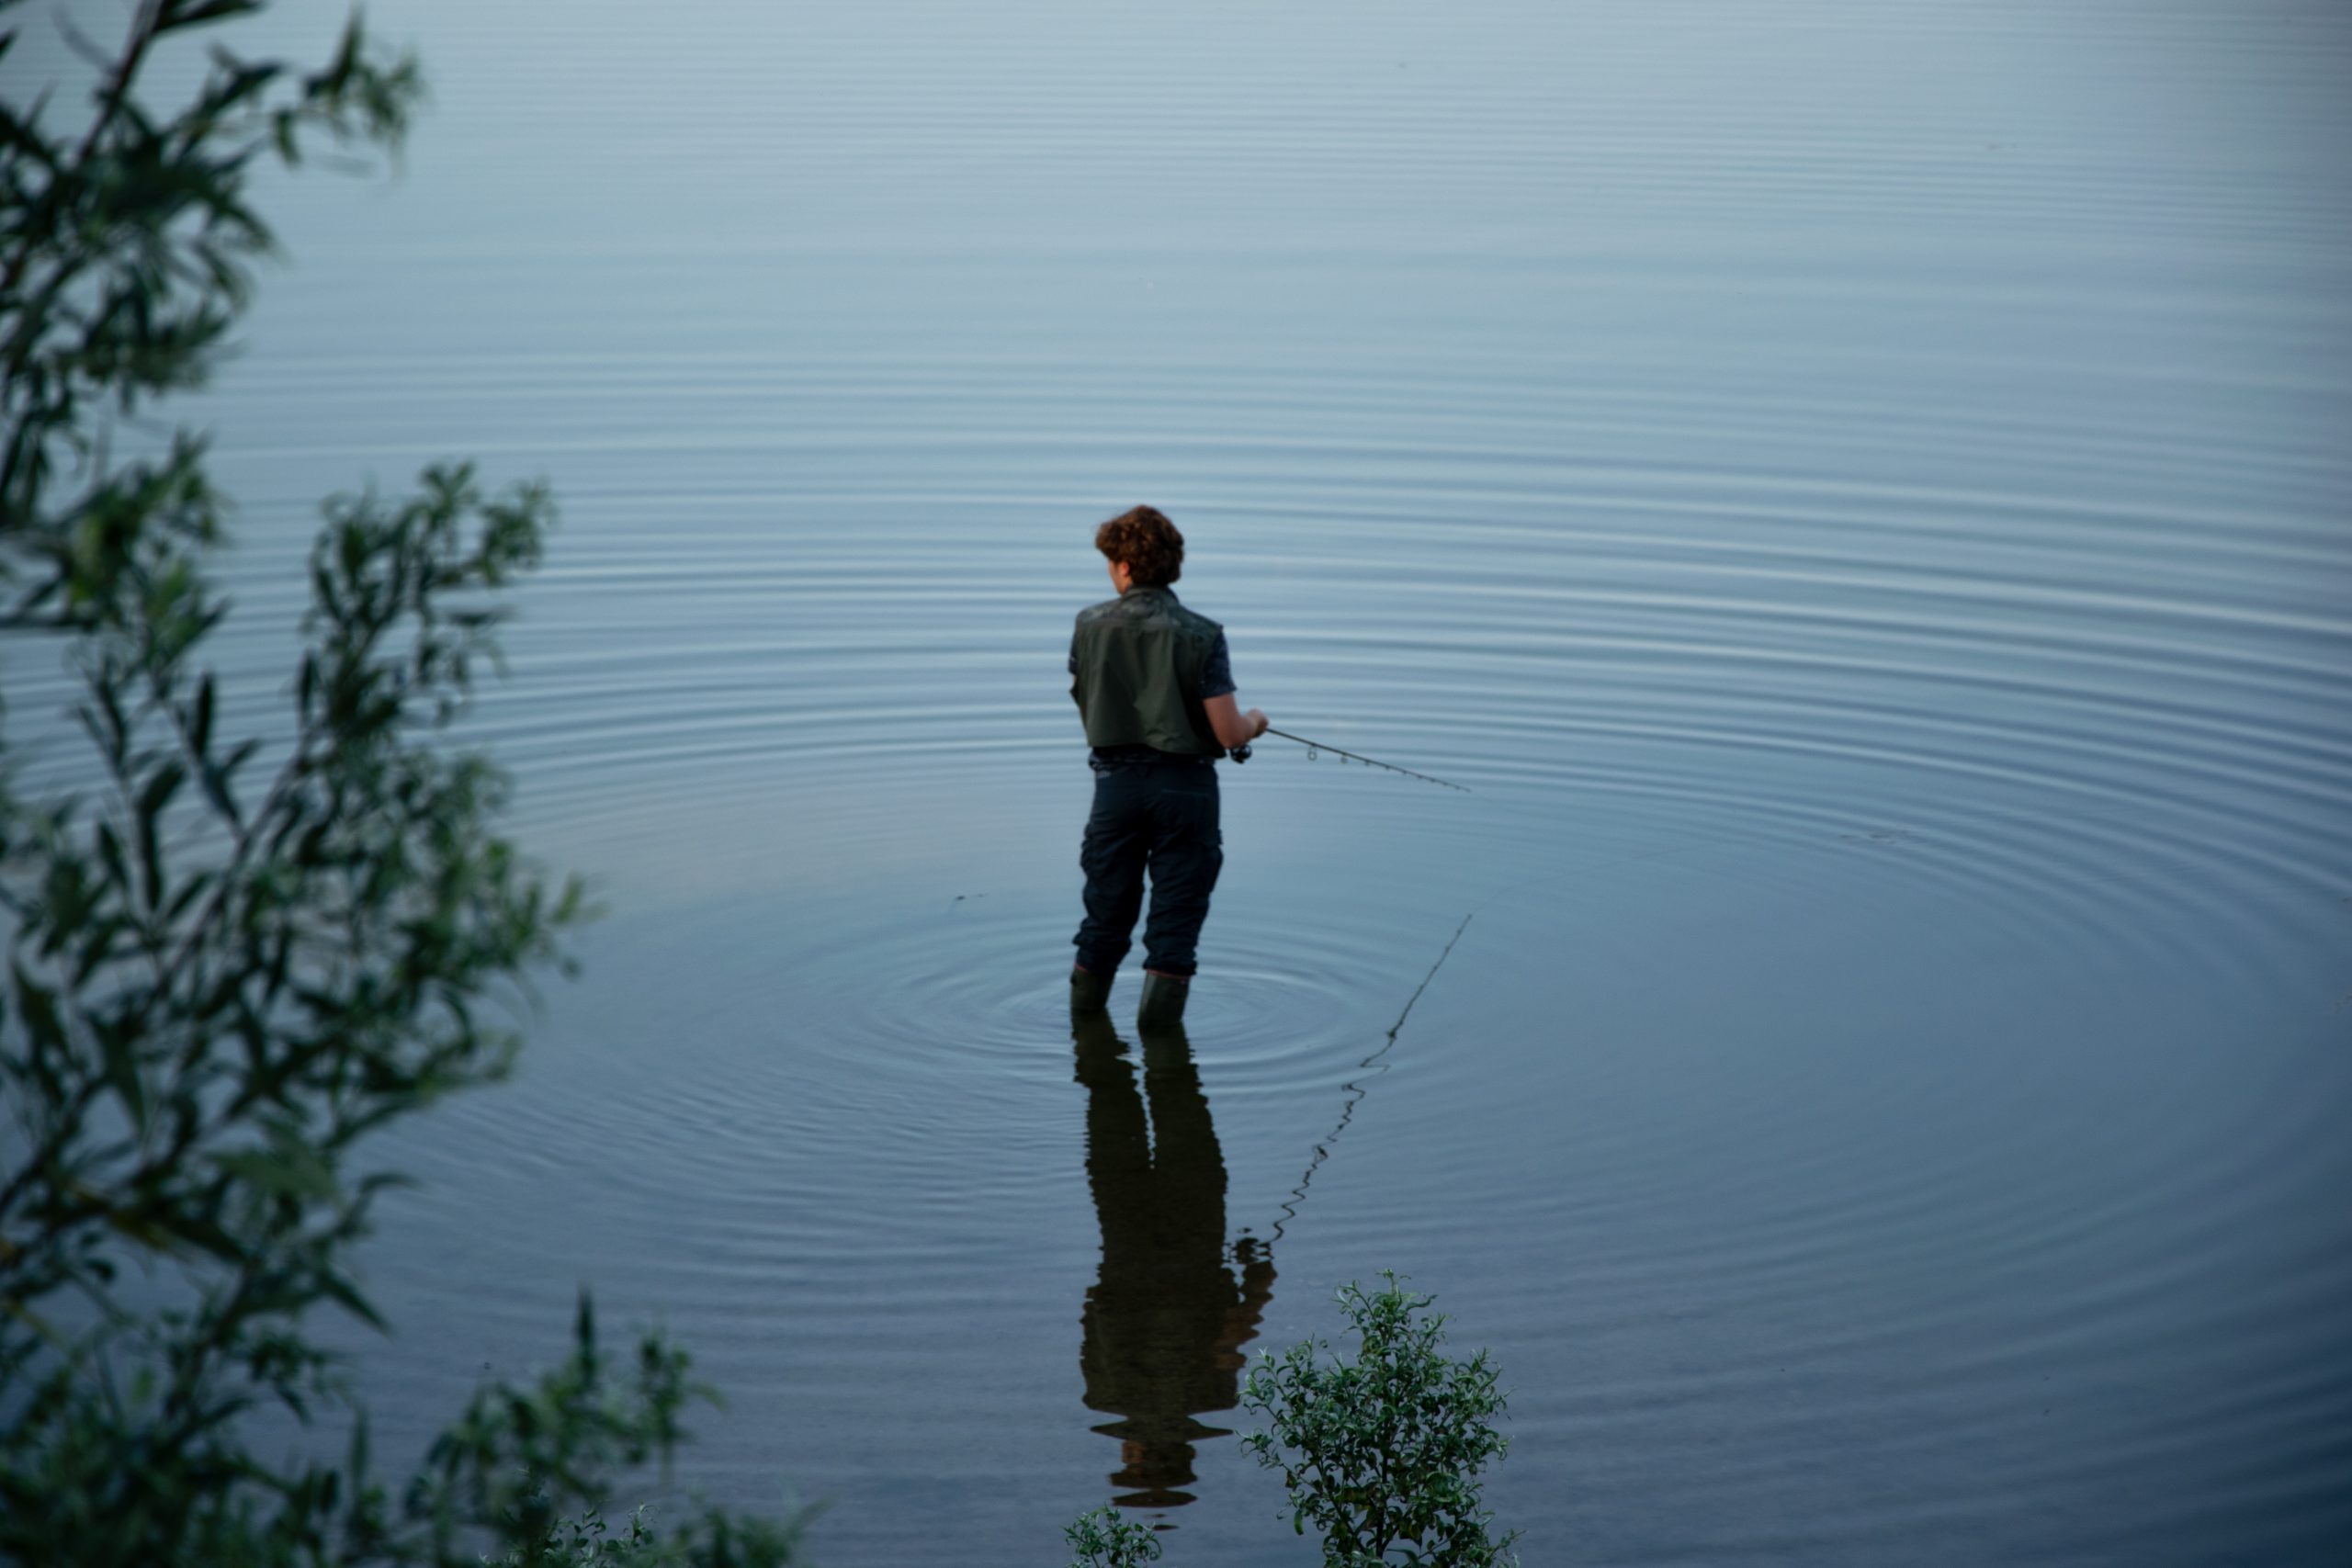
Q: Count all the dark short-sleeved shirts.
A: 1